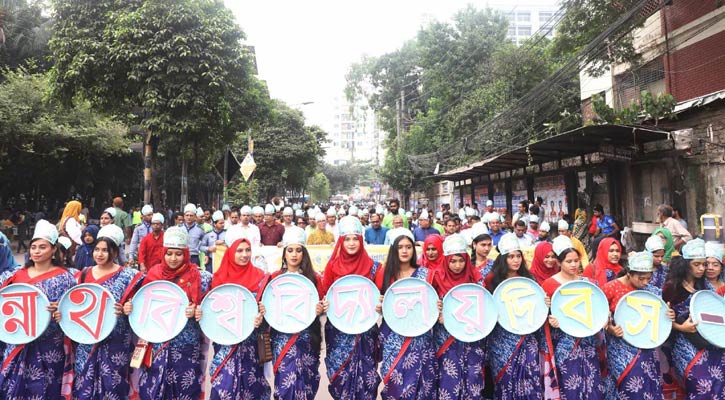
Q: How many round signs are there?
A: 12